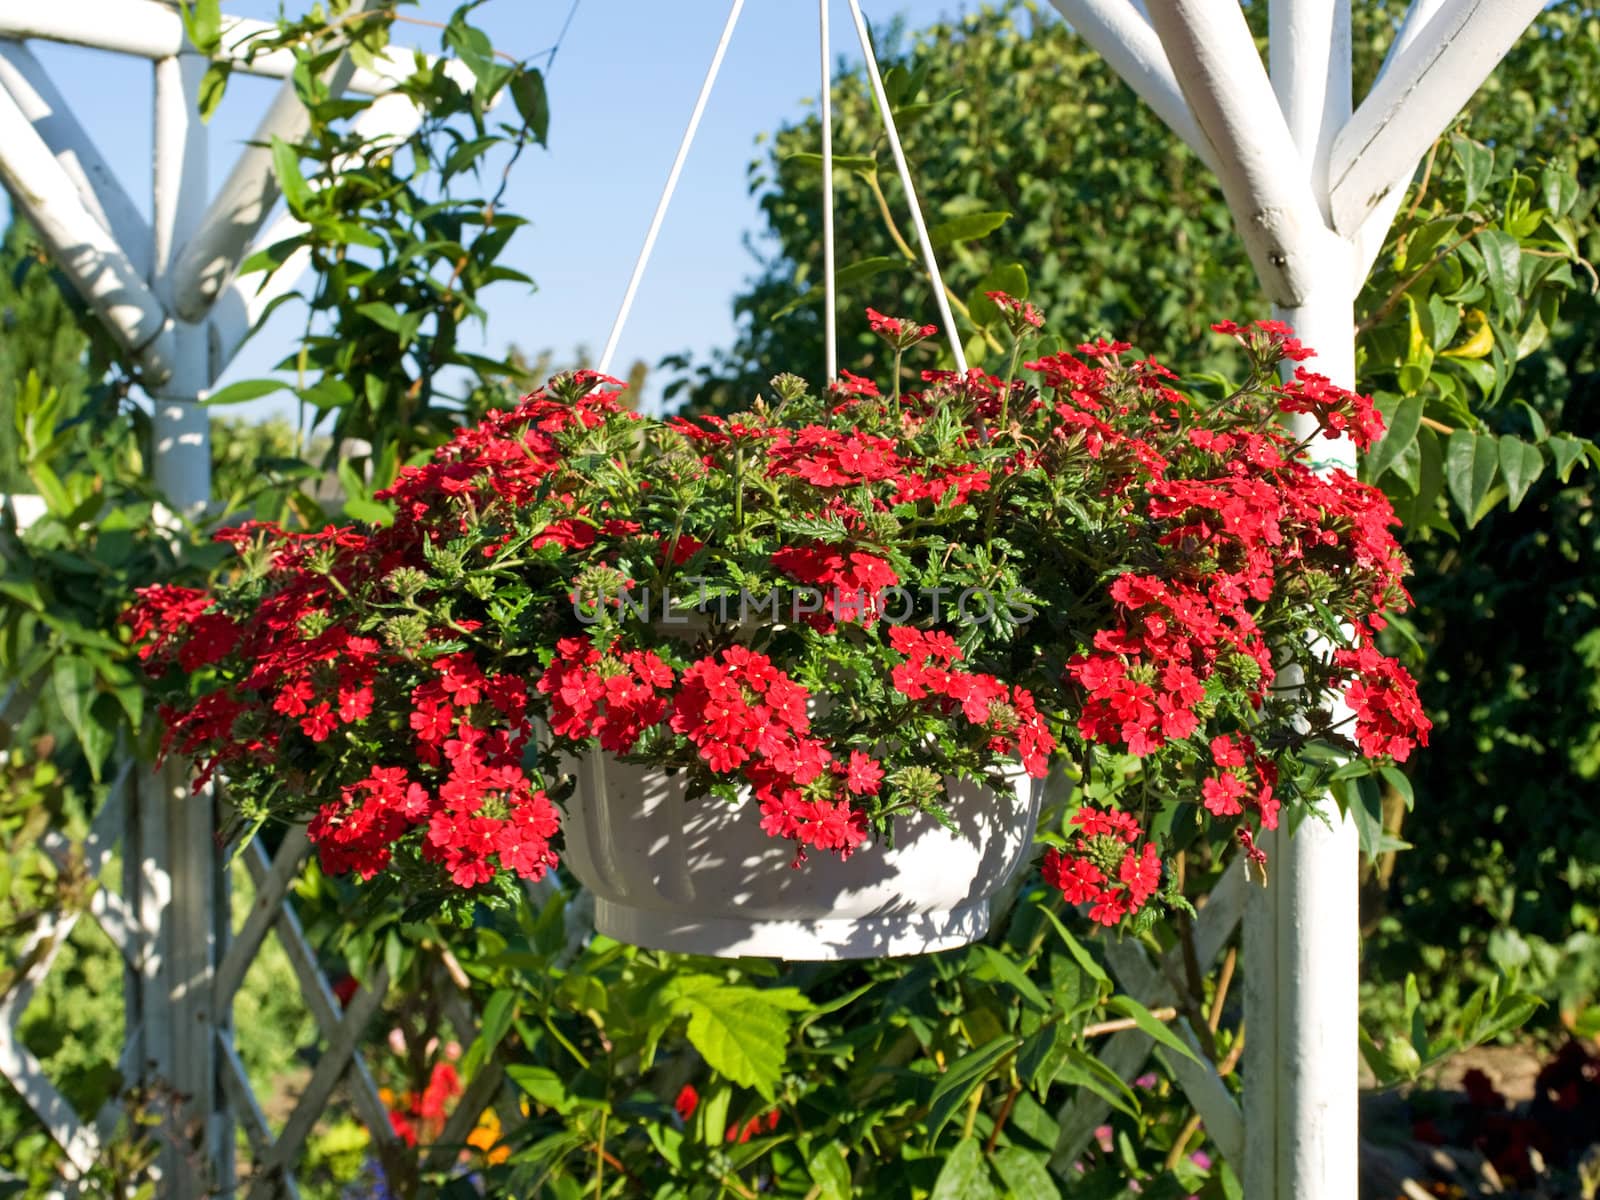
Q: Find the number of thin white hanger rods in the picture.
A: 3